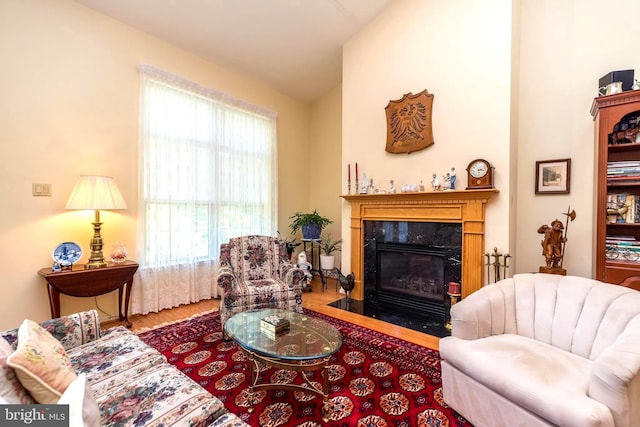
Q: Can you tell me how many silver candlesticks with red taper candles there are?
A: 2